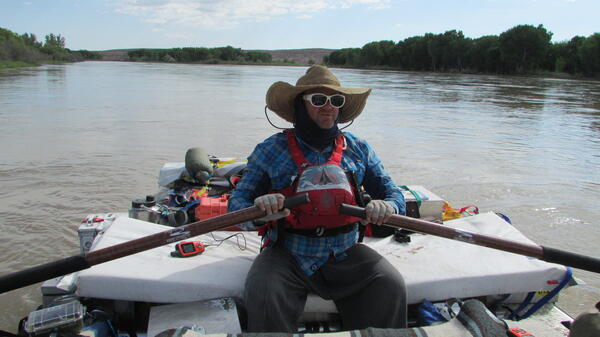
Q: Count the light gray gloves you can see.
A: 2